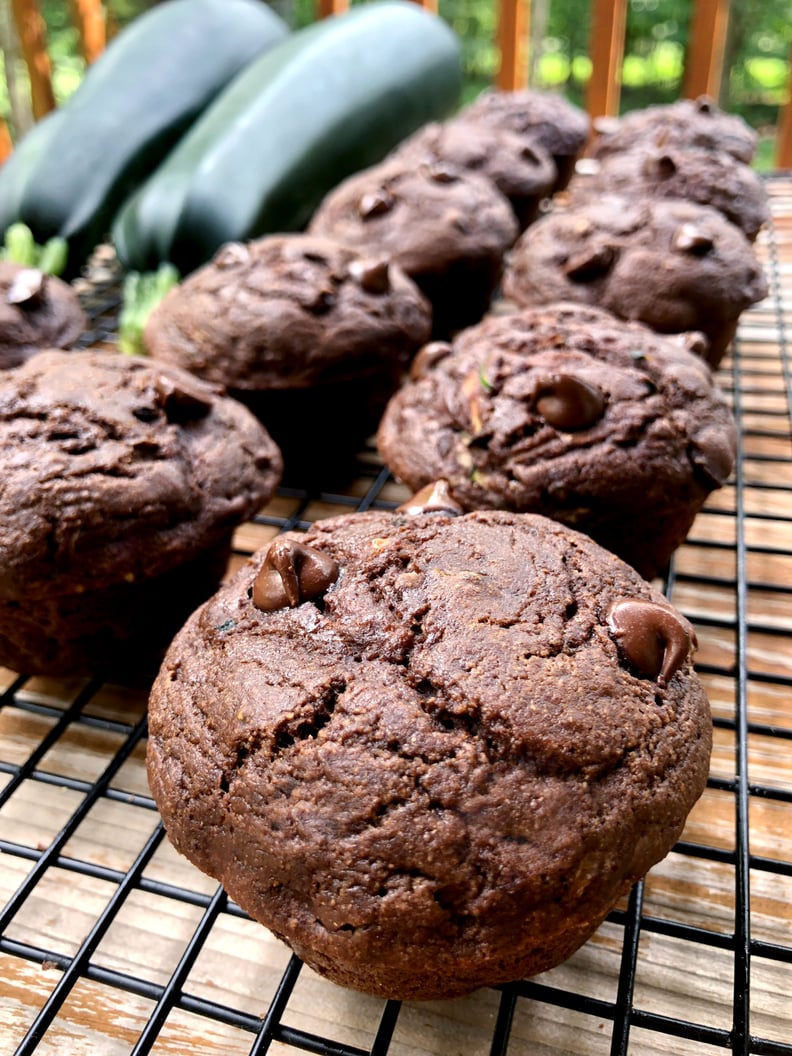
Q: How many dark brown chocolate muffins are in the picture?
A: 11